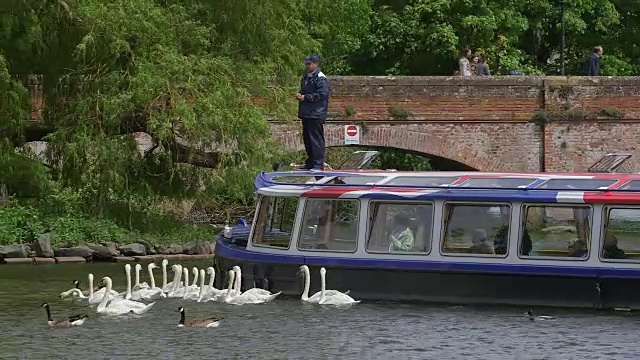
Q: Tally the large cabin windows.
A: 6